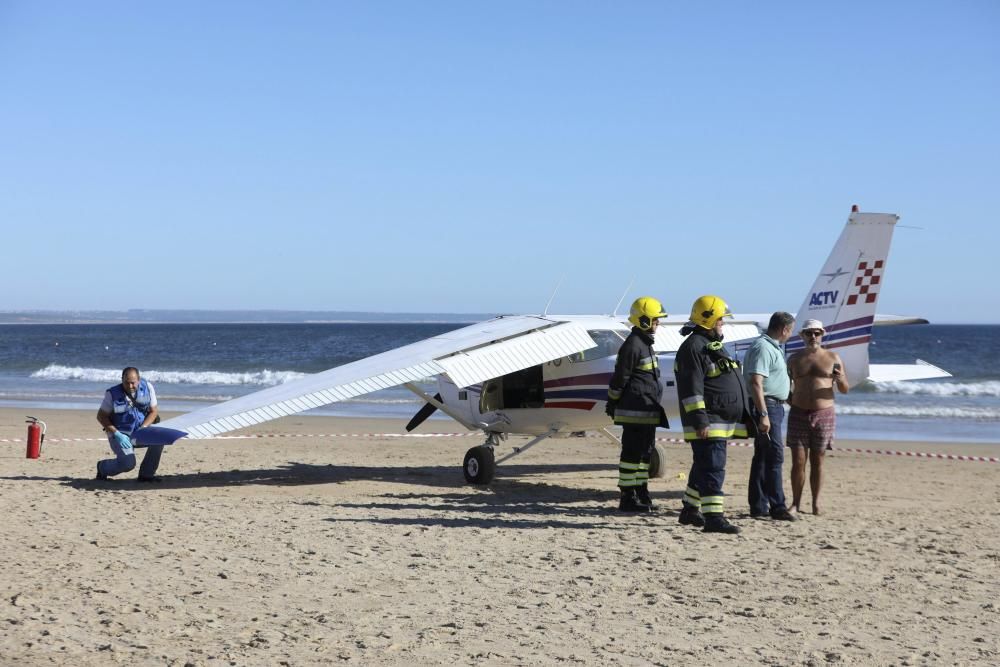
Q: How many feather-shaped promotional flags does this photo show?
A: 0